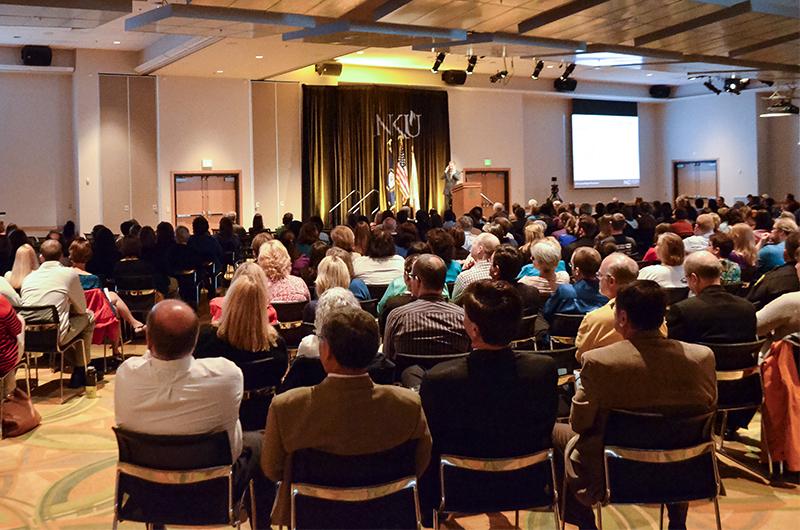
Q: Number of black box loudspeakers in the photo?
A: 5